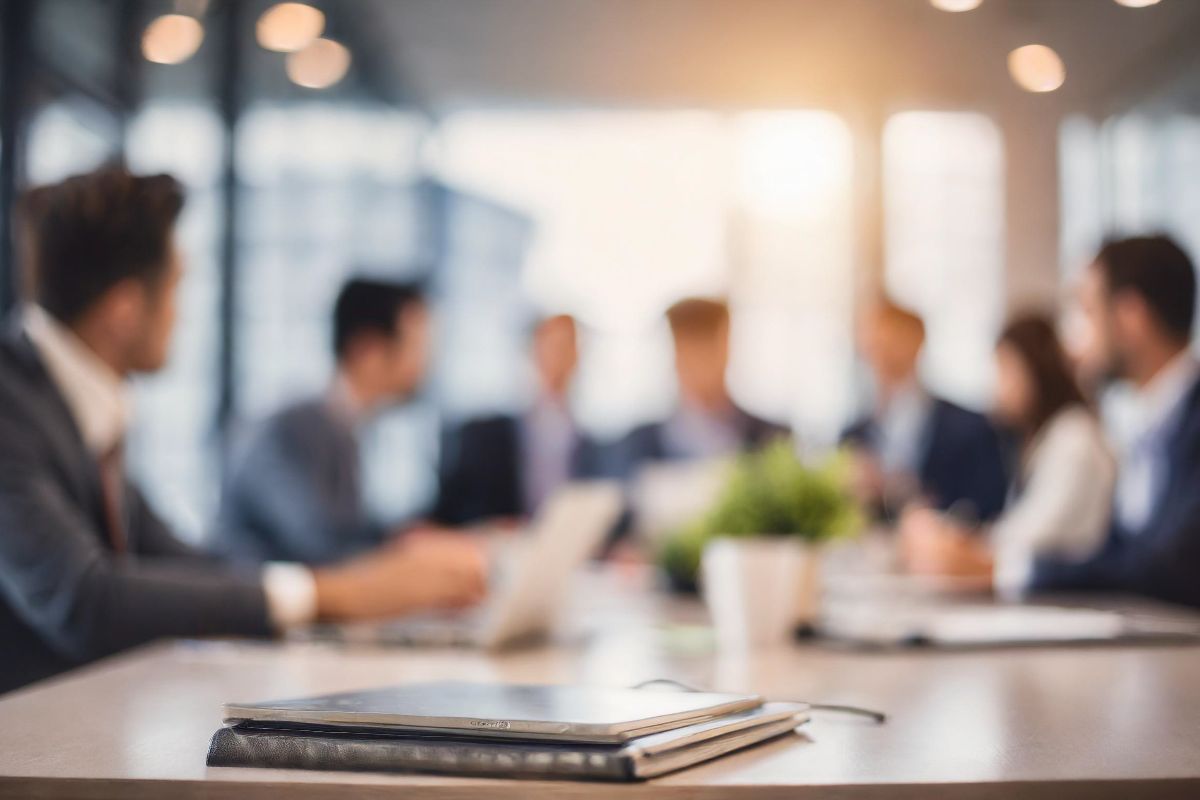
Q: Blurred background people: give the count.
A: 7